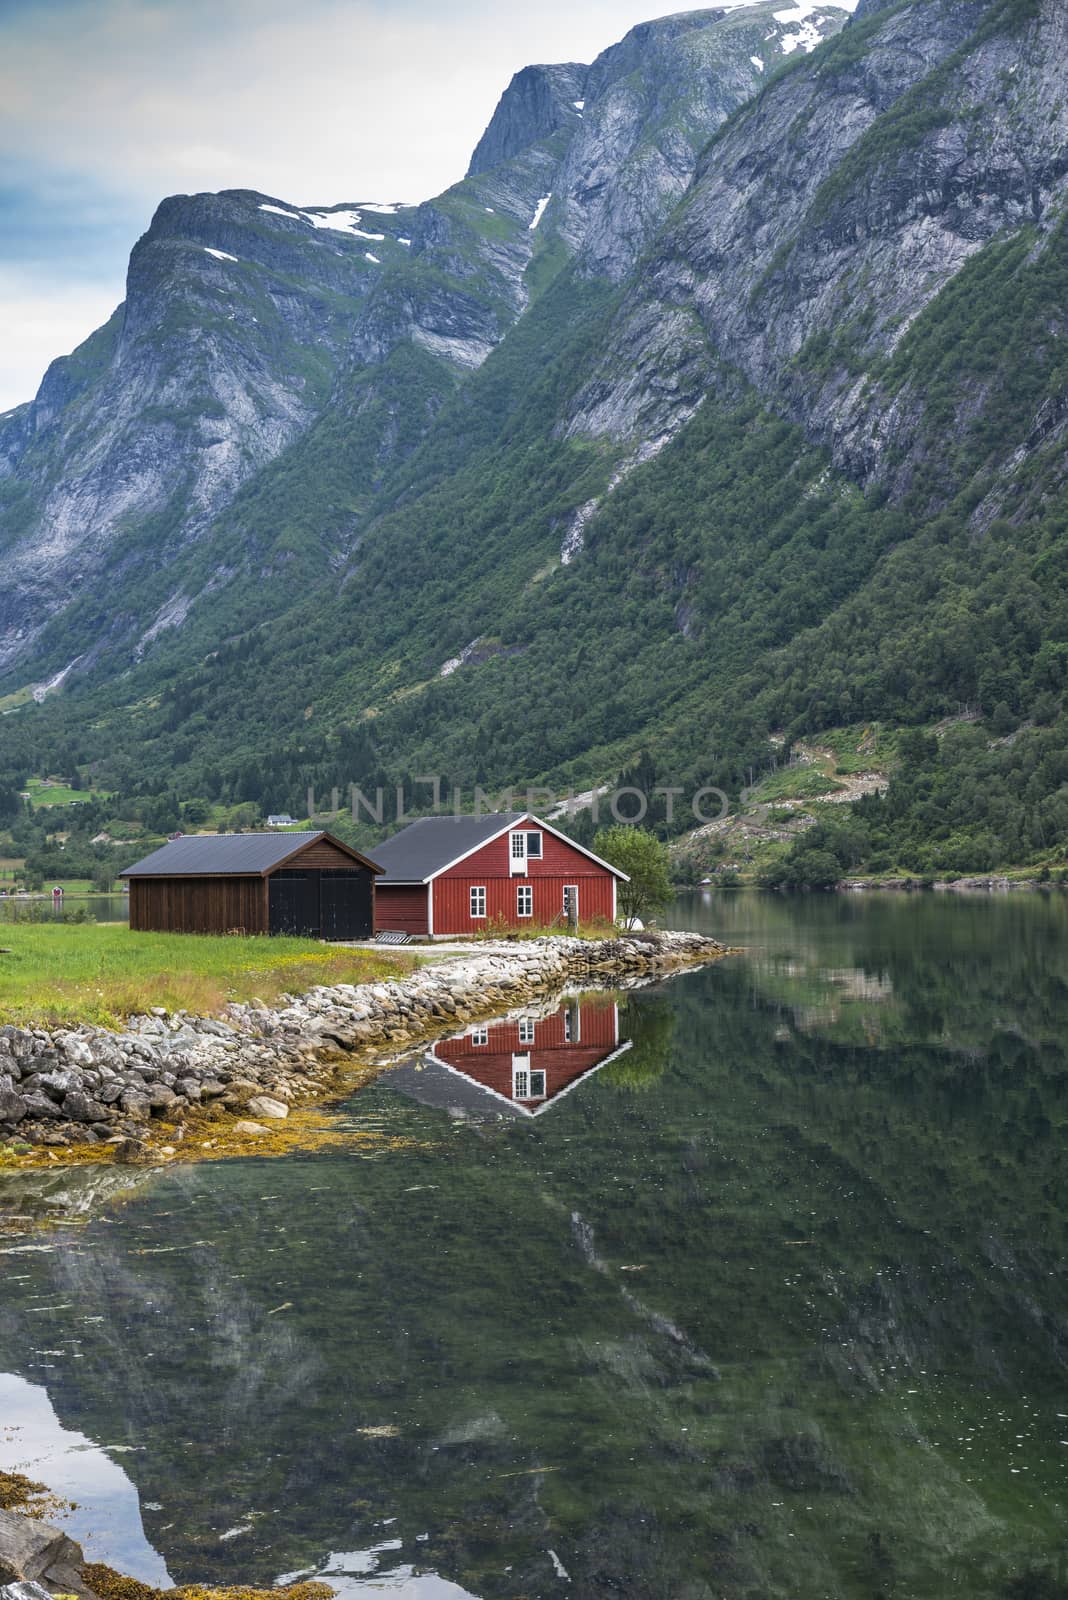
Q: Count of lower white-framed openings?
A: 3